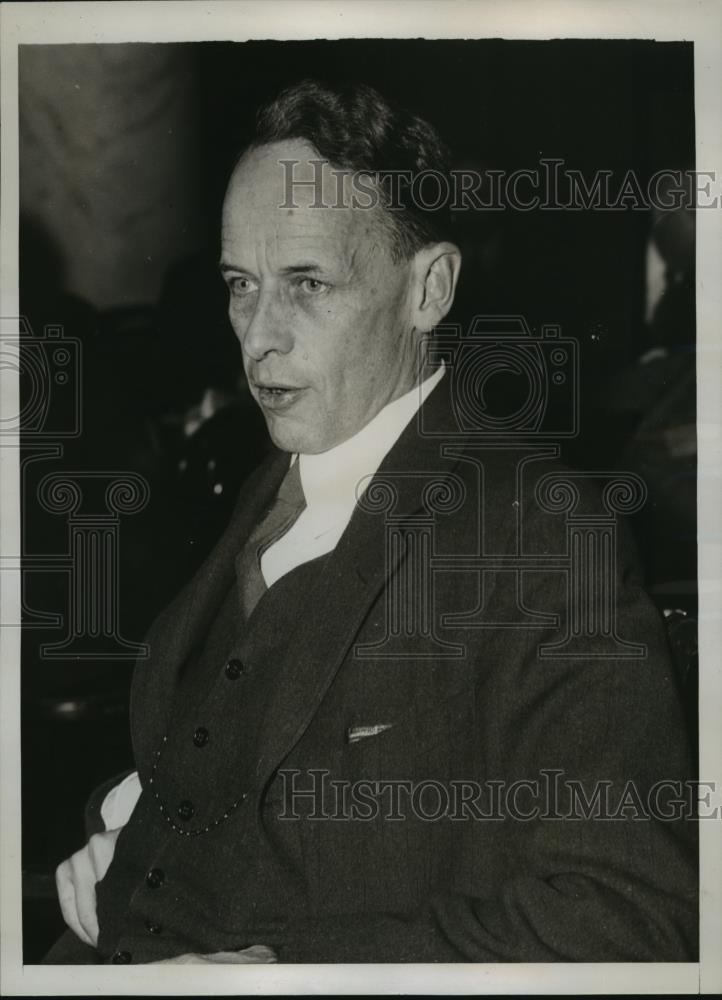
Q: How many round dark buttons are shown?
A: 6